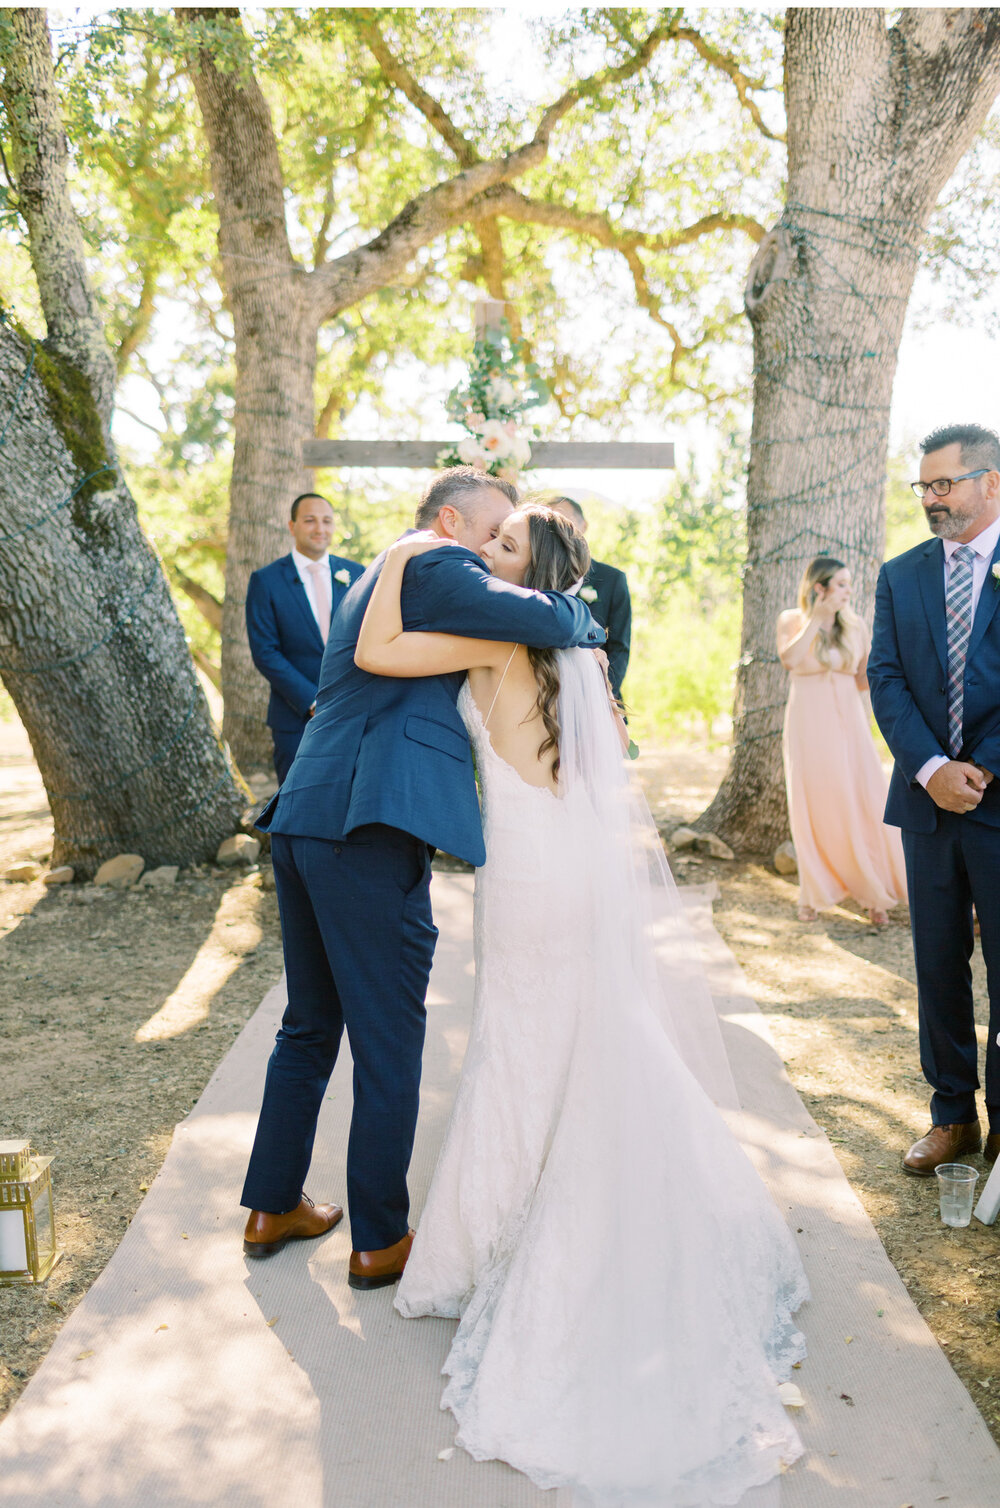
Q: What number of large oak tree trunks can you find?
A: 3